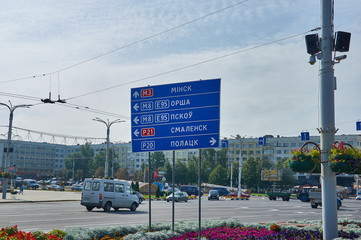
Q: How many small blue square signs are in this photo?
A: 4